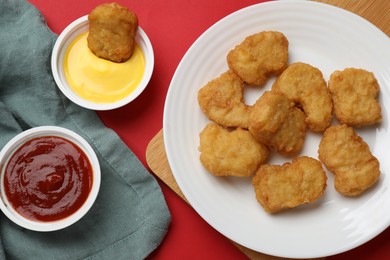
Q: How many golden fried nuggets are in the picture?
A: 9